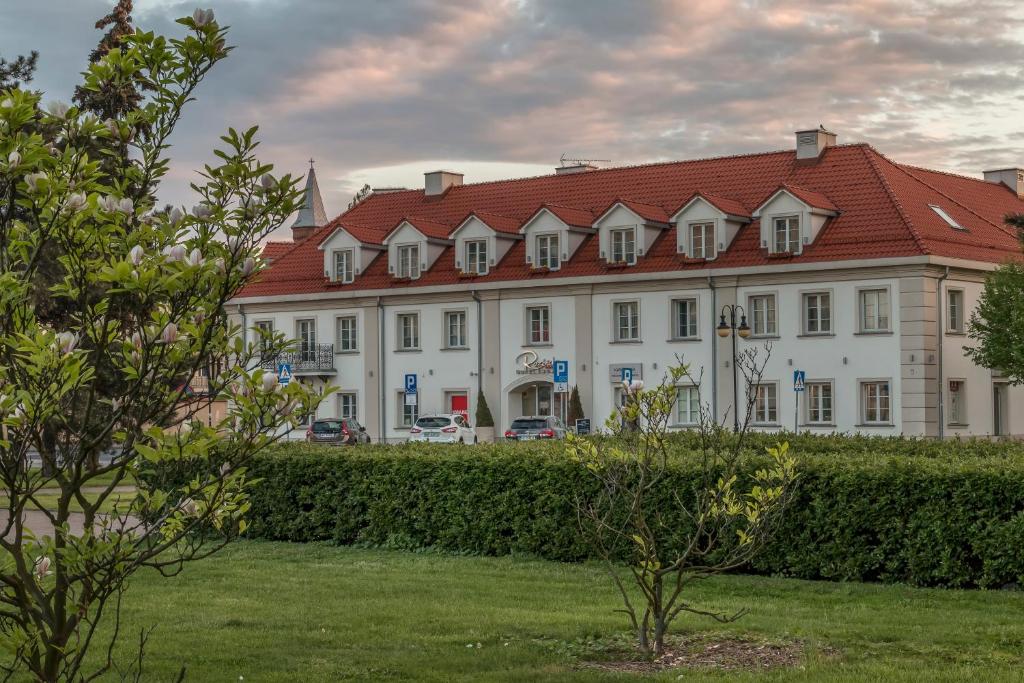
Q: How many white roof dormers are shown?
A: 7